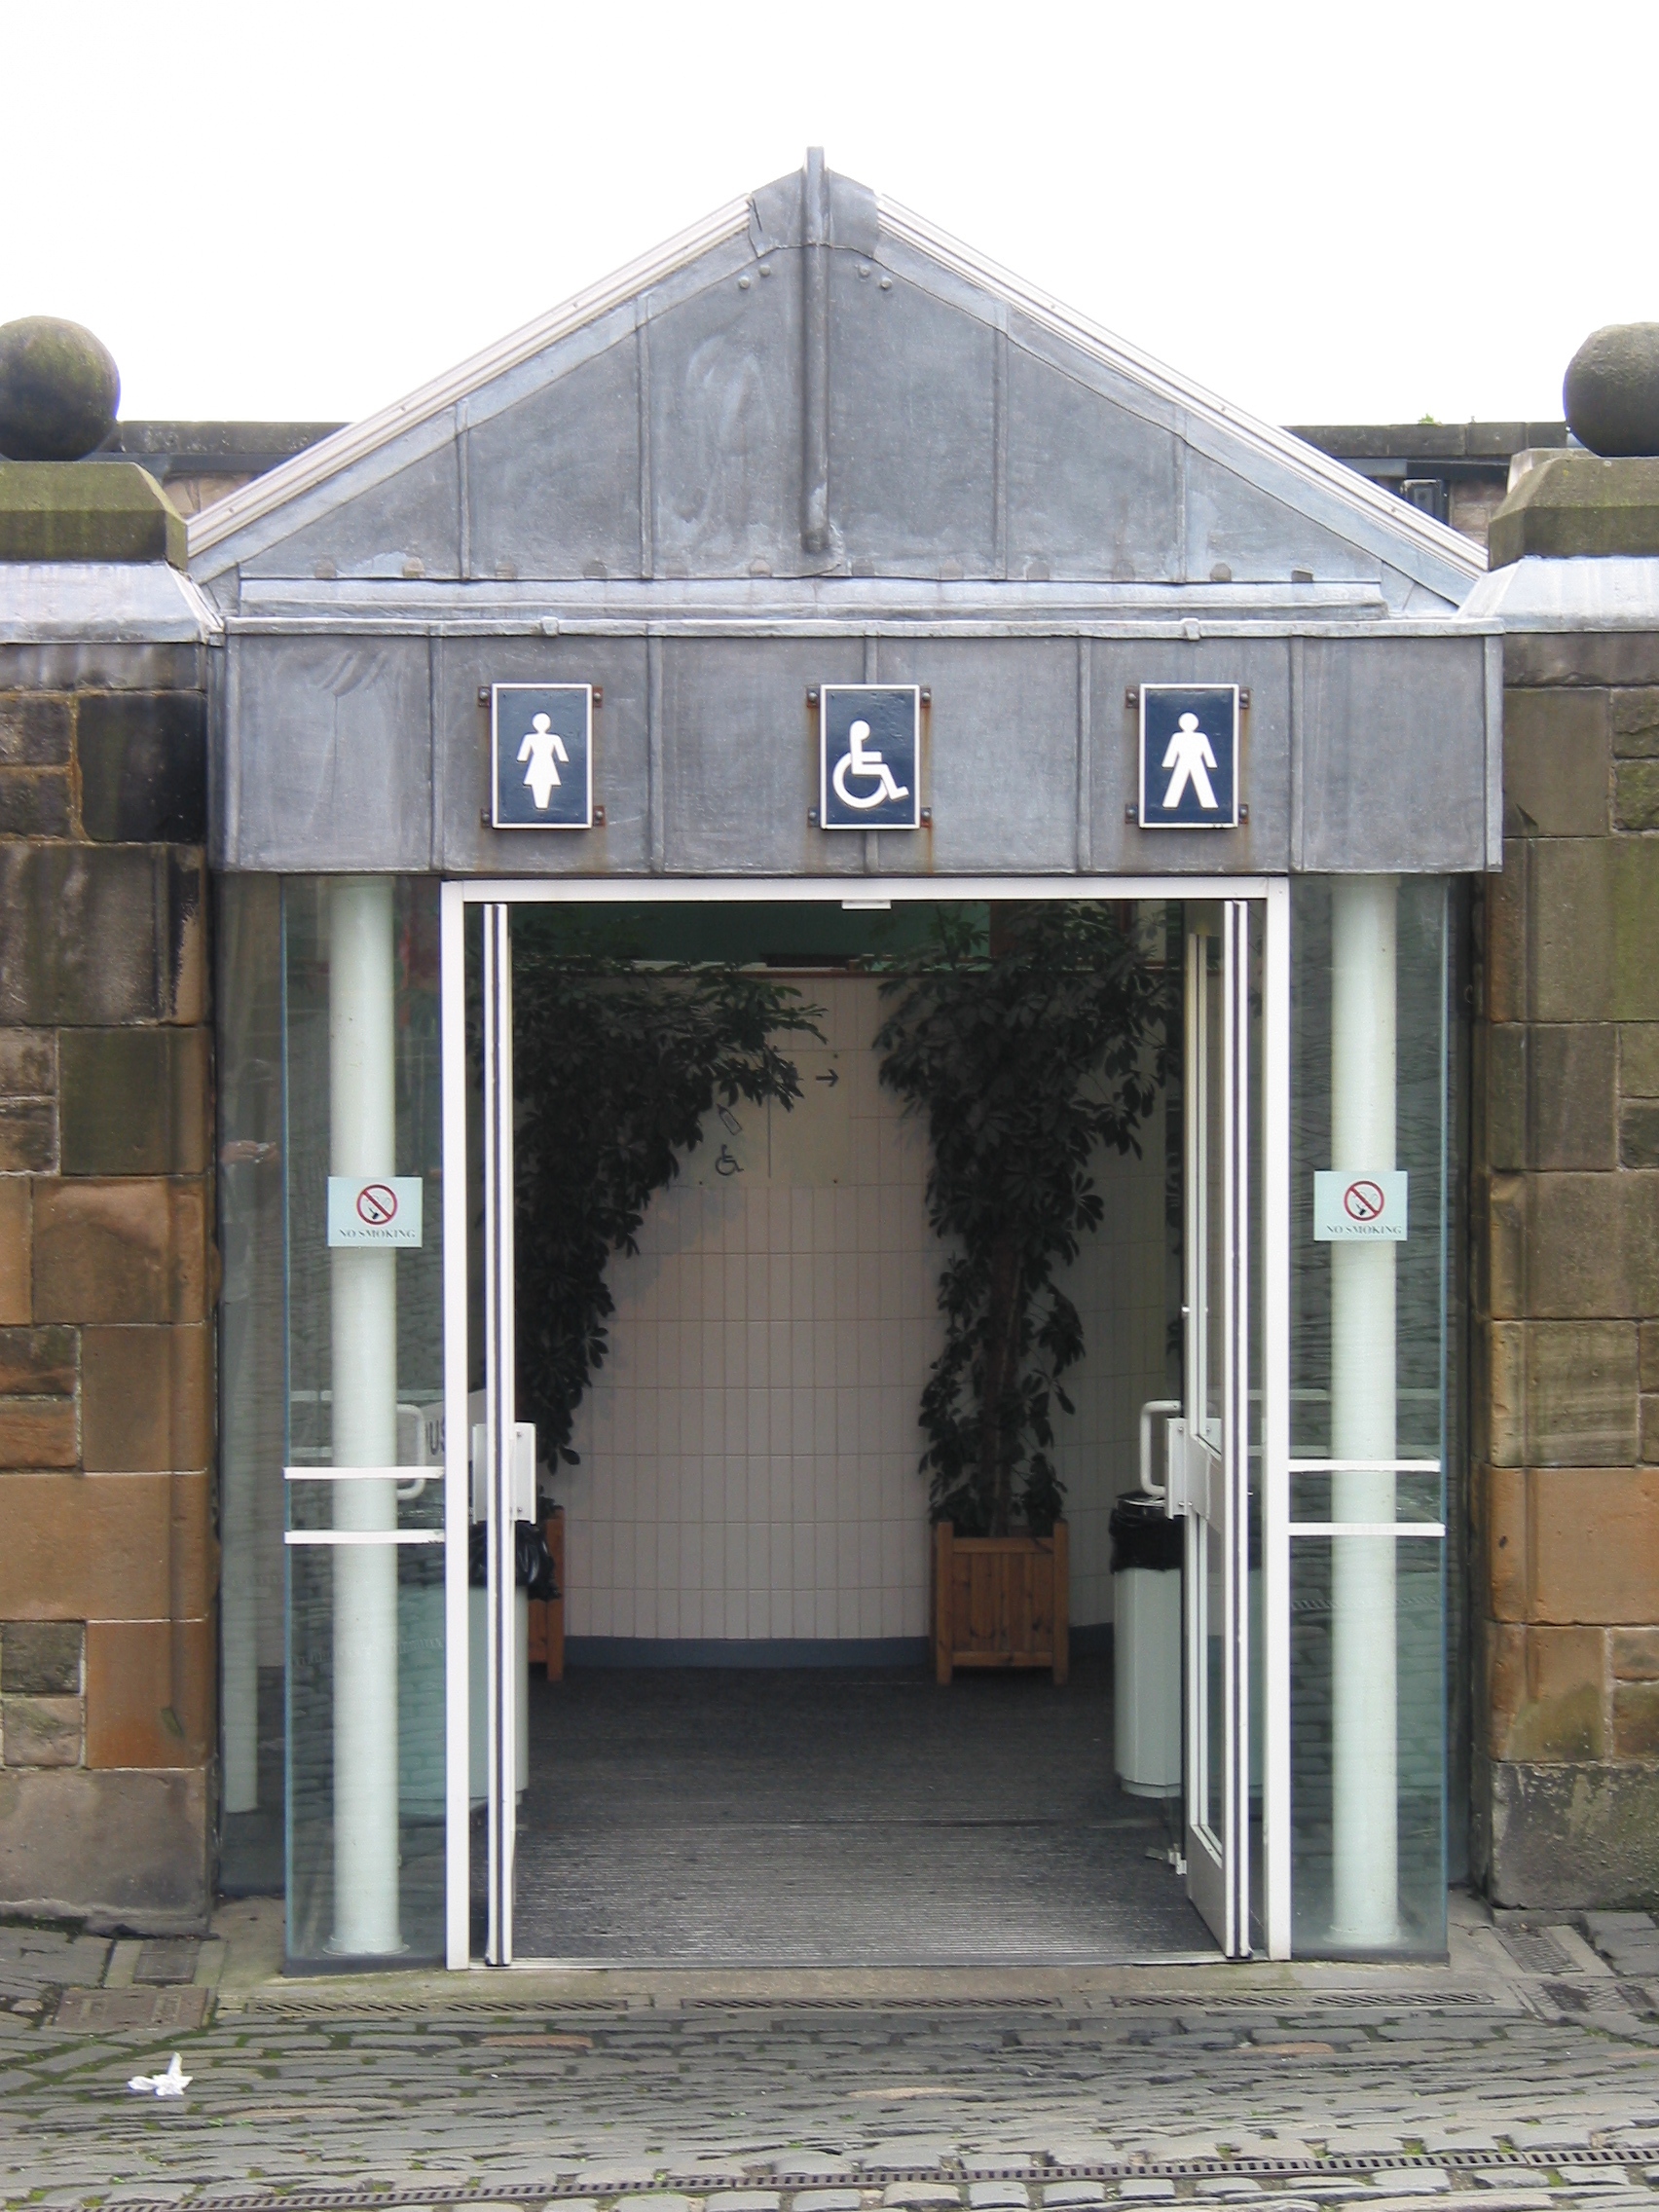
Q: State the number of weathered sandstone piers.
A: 2